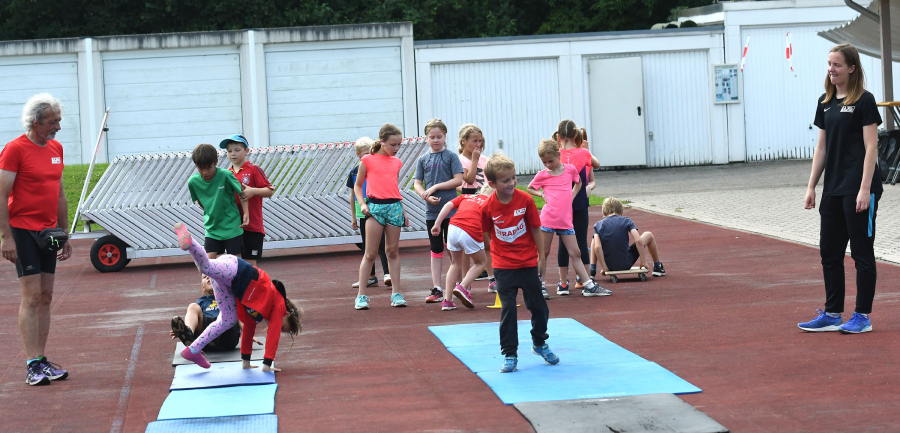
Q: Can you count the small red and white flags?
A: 2